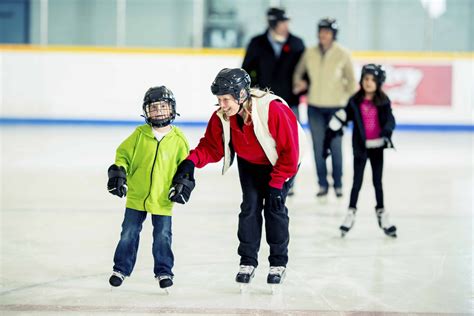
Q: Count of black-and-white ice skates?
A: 6